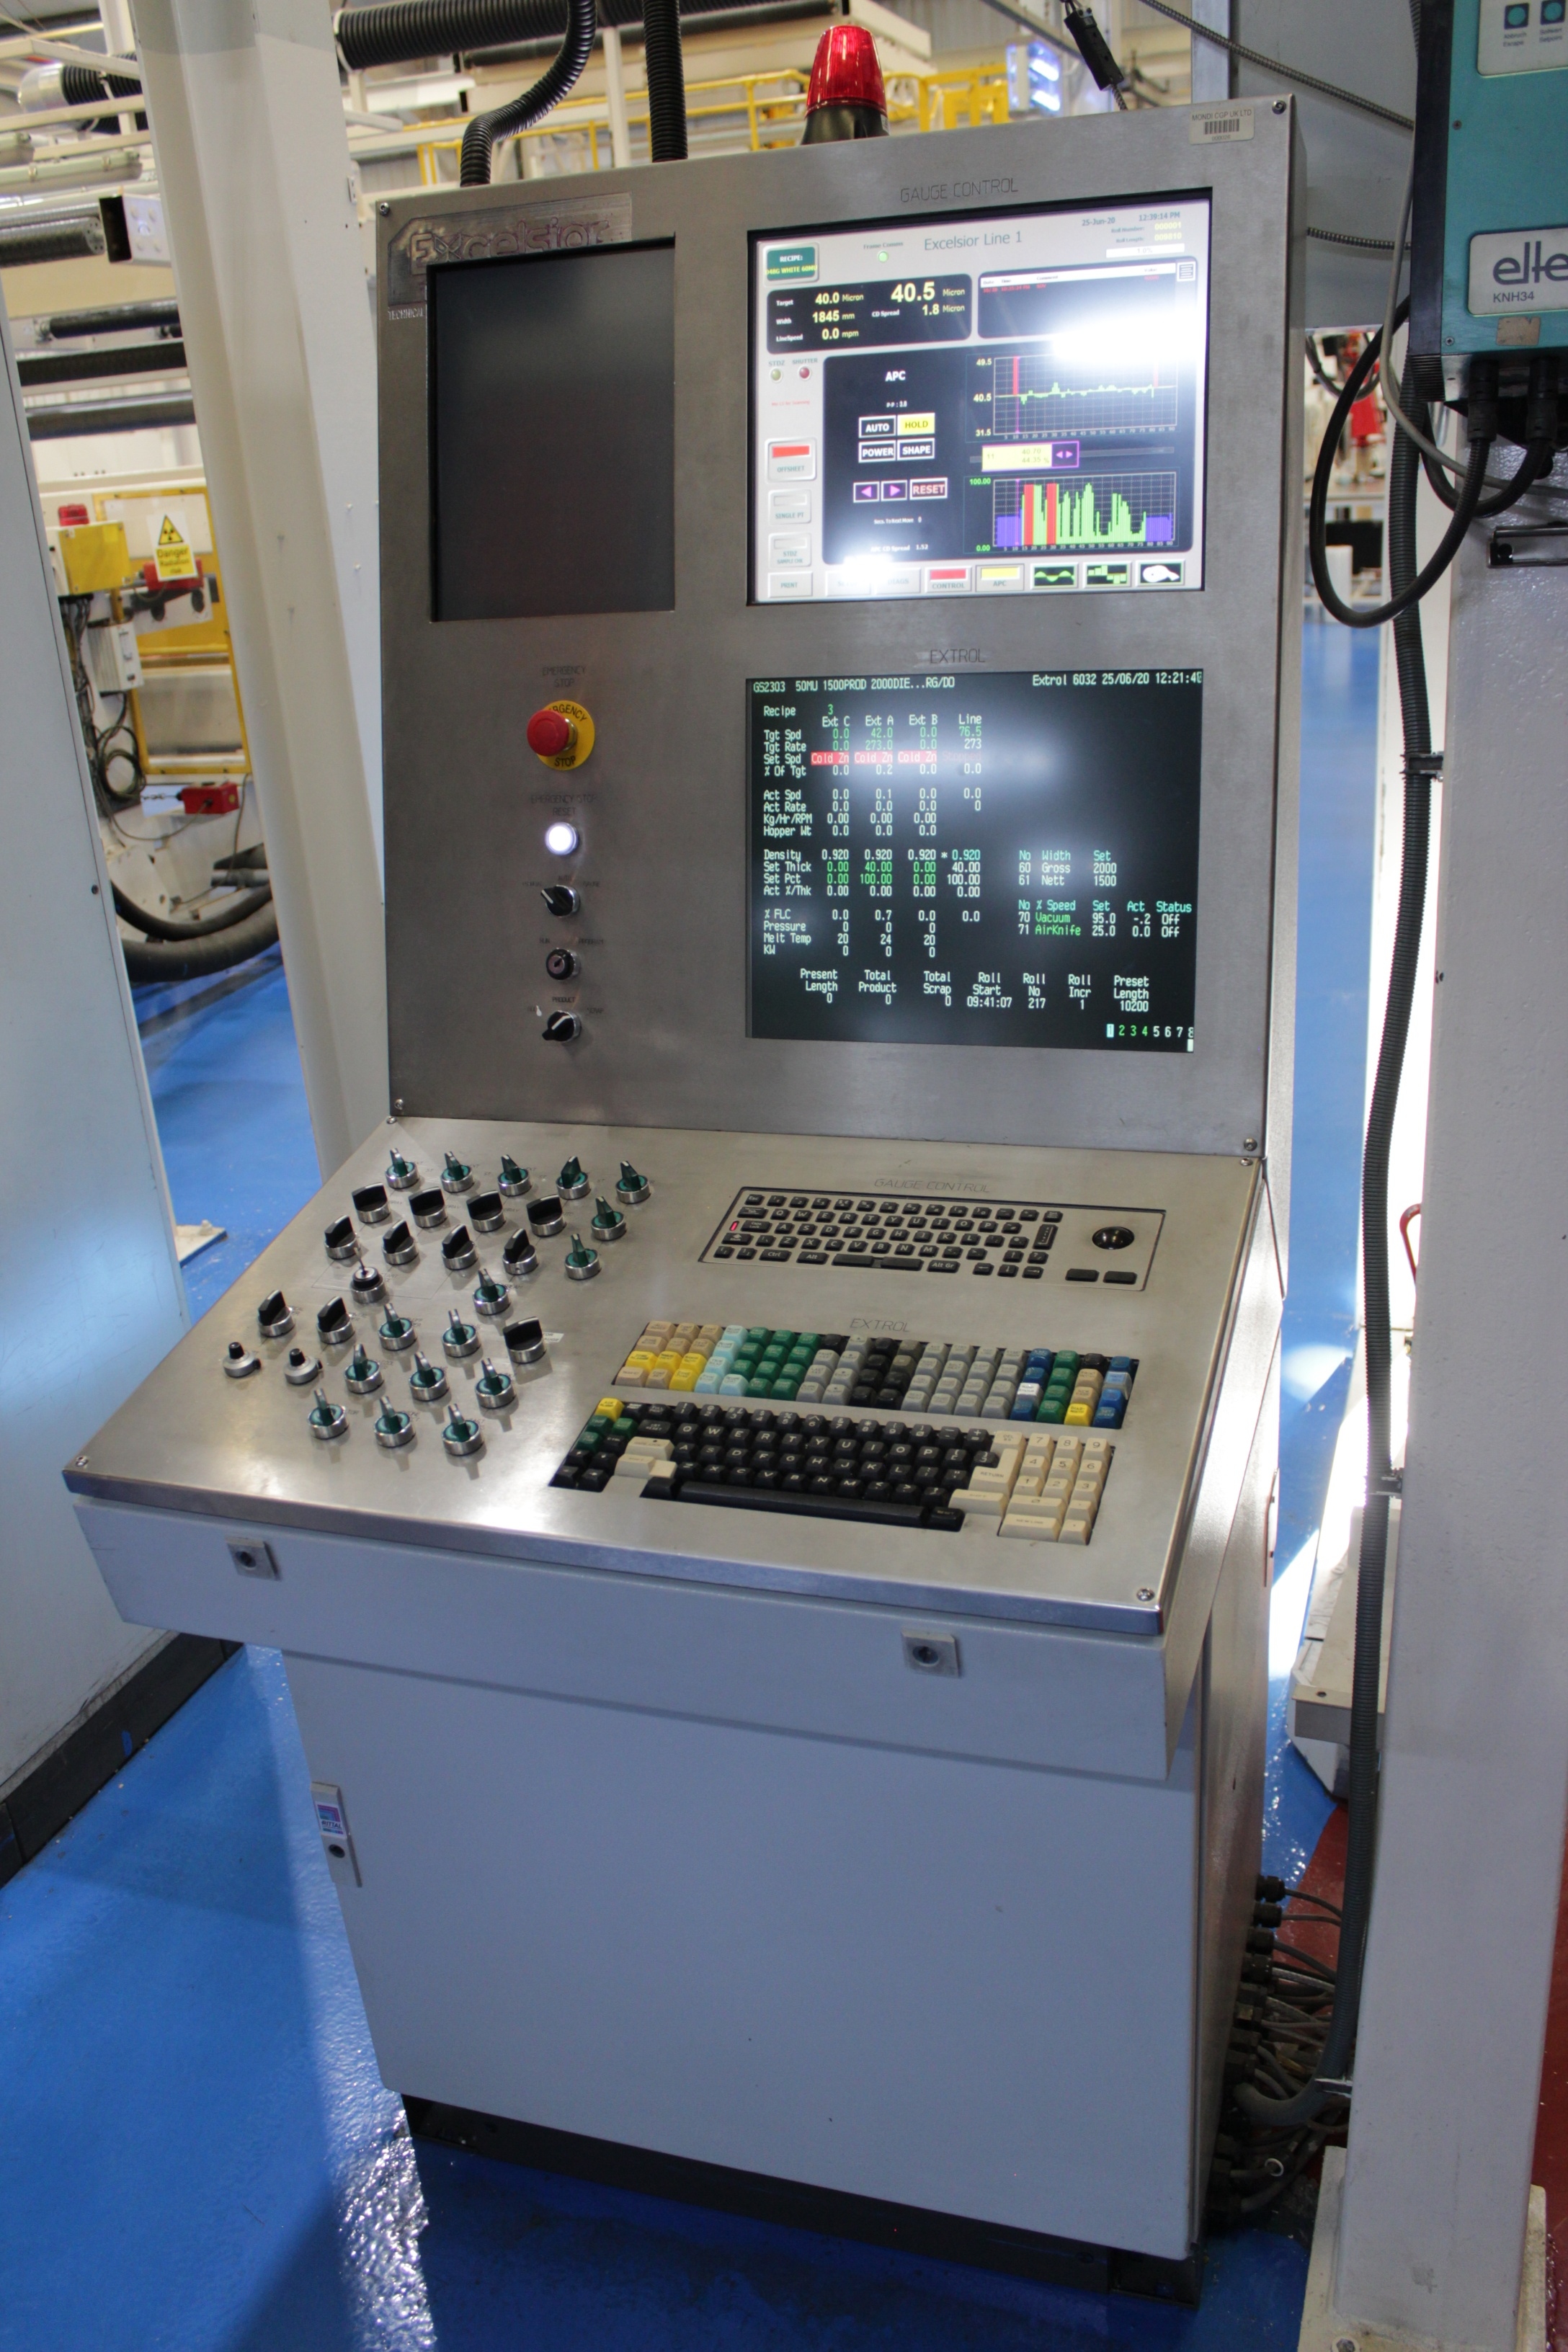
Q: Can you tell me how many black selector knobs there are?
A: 13